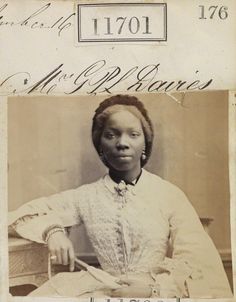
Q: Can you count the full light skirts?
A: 1